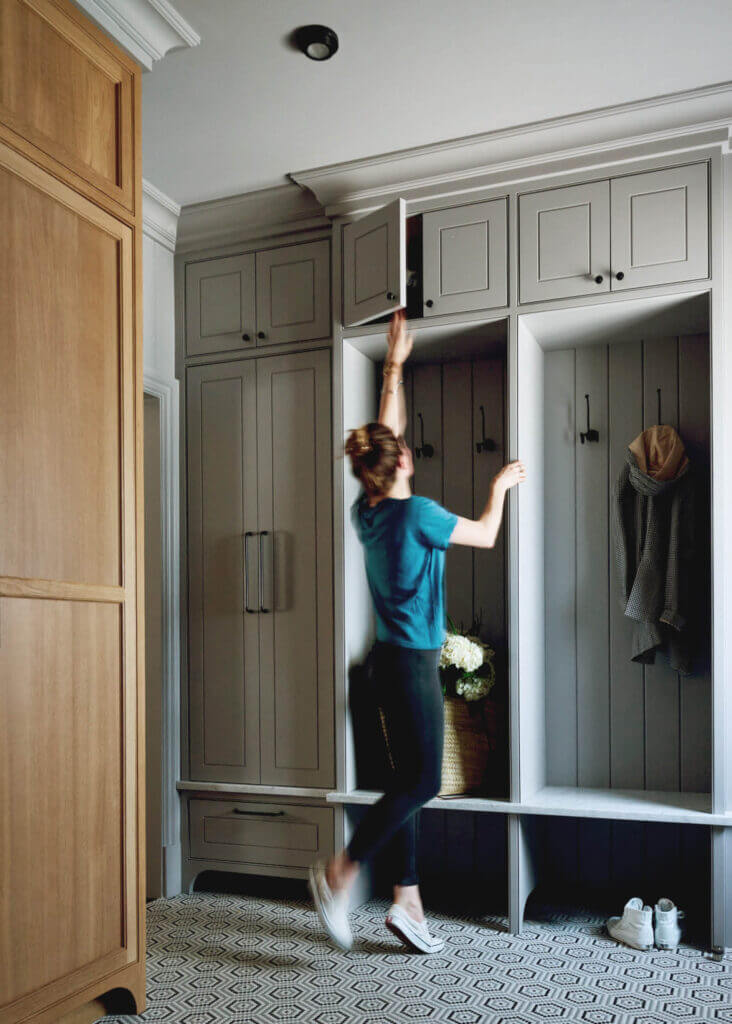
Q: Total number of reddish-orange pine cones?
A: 0